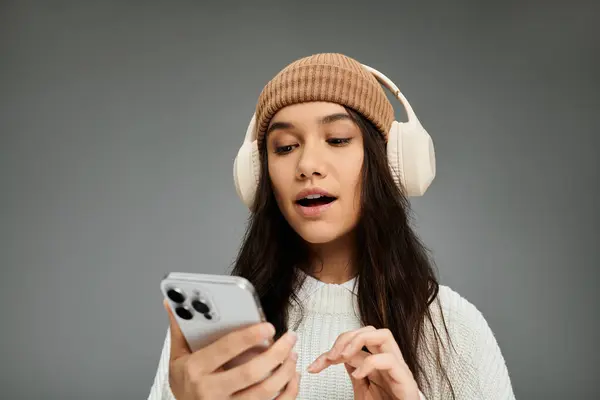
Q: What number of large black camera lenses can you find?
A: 3